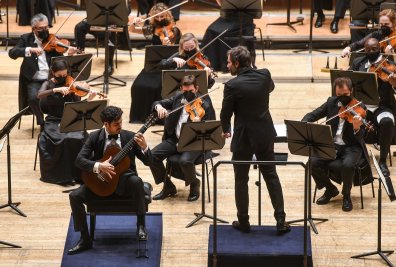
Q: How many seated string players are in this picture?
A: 9